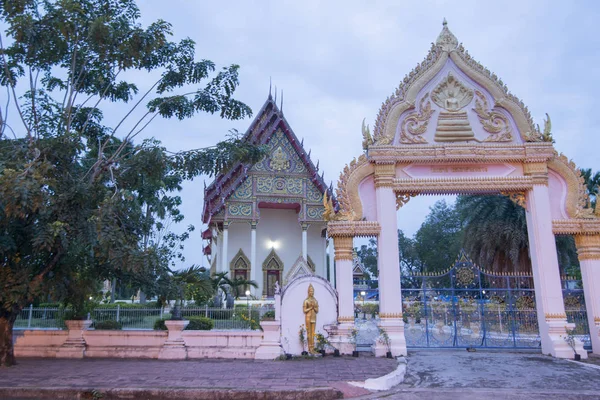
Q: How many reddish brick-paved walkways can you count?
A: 1